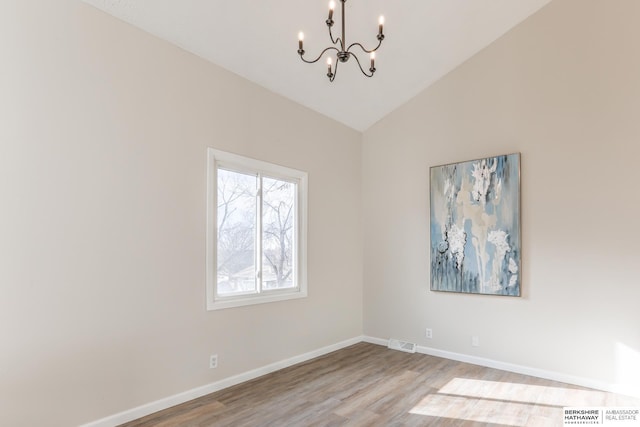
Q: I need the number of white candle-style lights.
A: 5